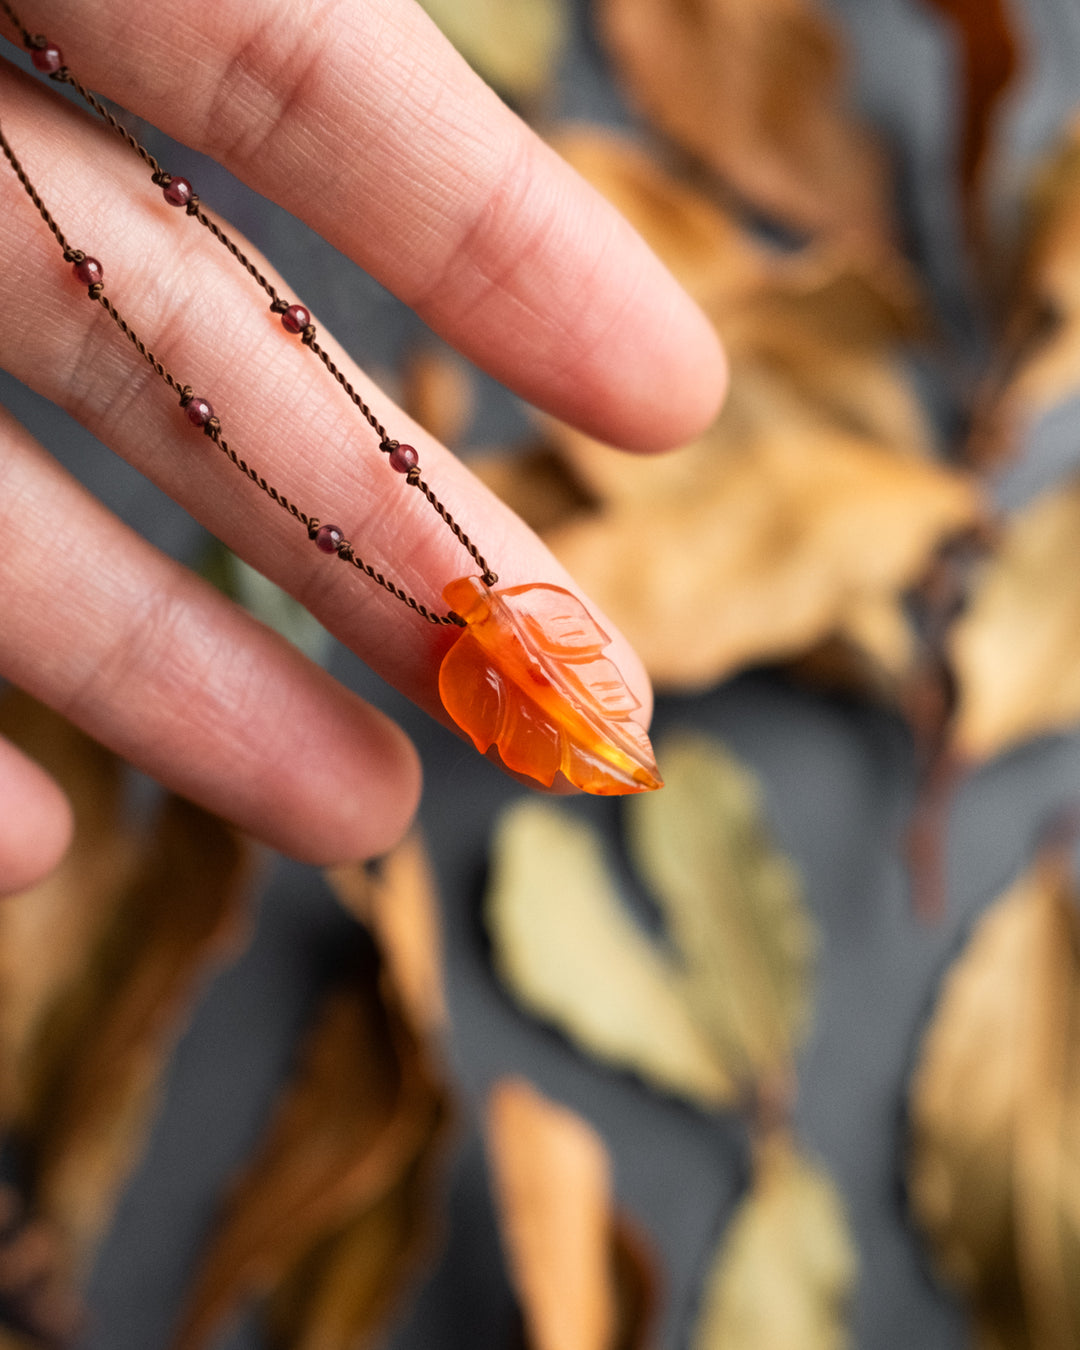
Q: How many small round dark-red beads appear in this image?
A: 7